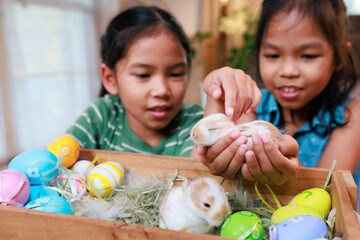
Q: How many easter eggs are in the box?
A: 12